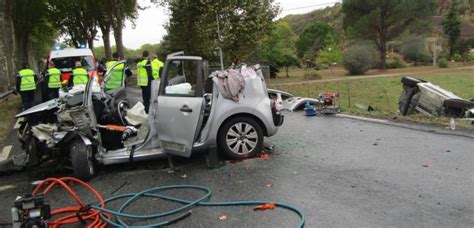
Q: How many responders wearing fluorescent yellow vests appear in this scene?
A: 6